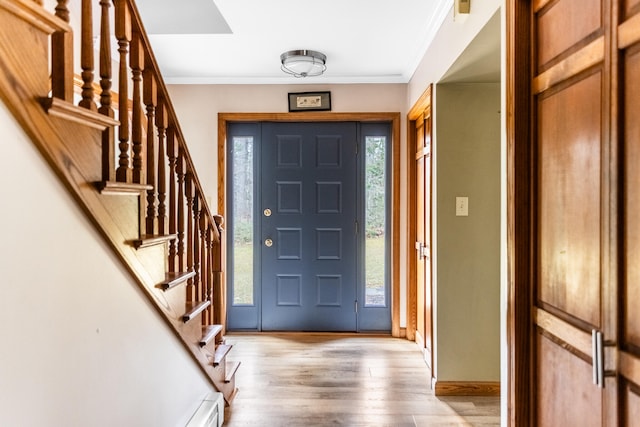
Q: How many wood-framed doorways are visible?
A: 3